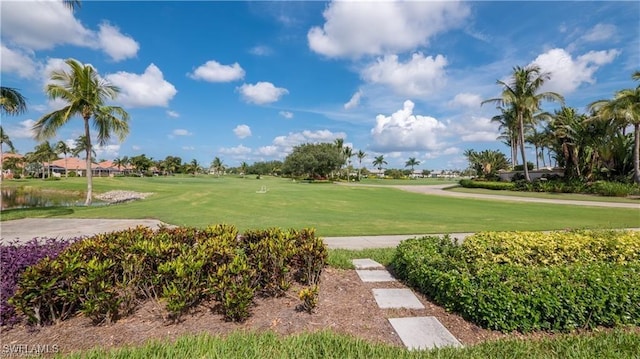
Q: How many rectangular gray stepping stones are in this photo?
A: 4